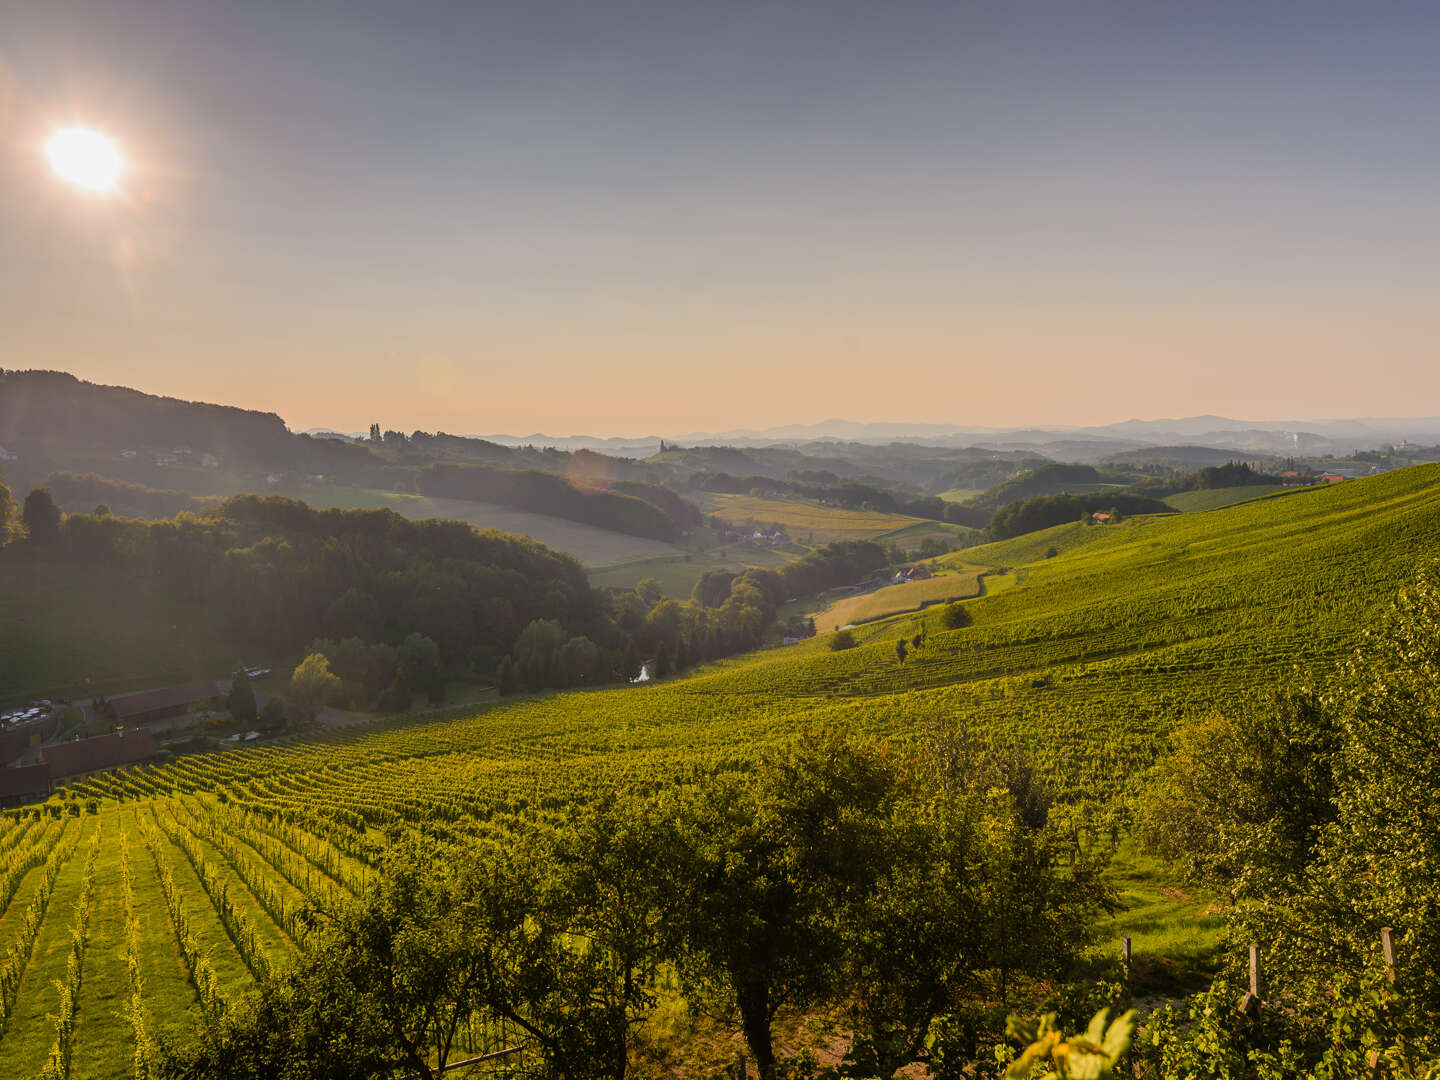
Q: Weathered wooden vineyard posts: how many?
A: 3